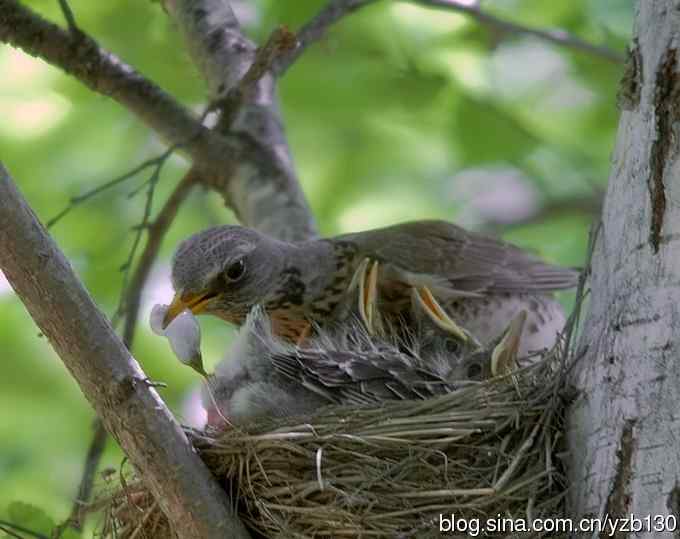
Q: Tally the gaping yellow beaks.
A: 3